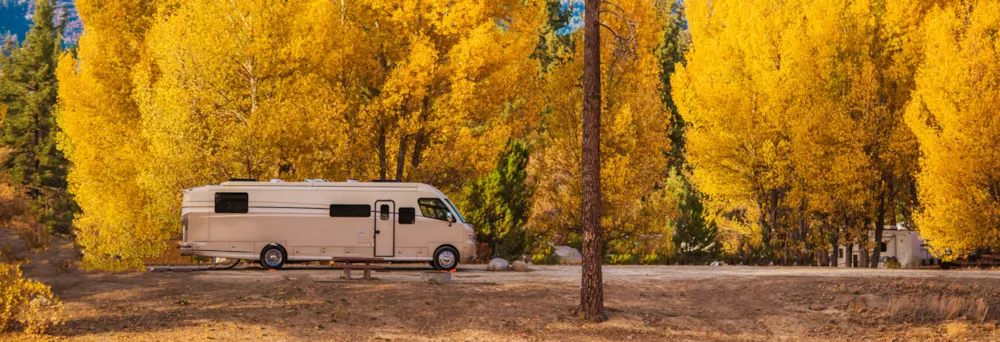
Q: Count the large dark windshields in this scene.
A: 1